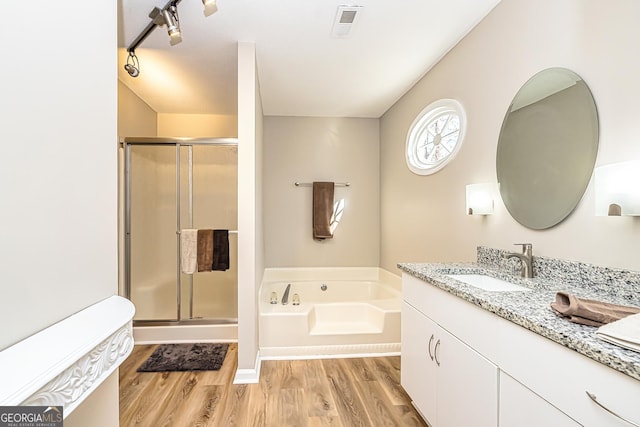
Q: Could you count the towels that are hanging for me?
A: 4